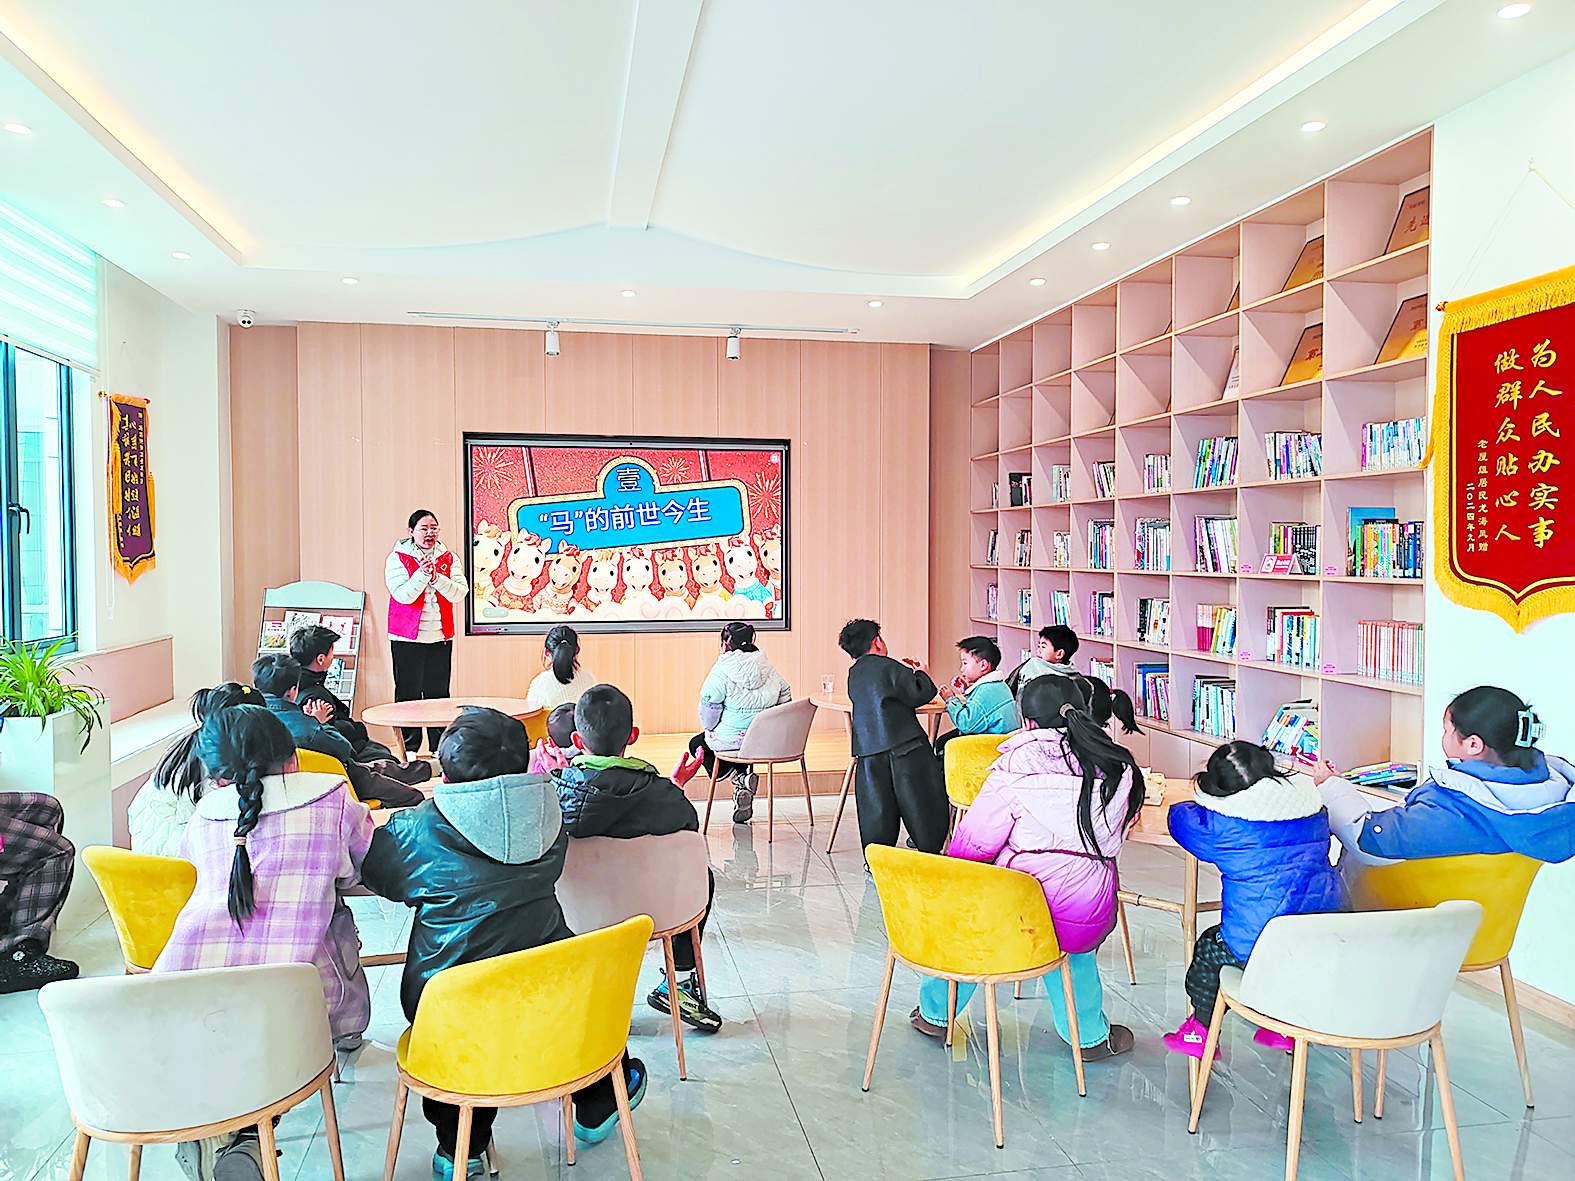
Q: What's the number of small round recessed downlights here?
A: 11